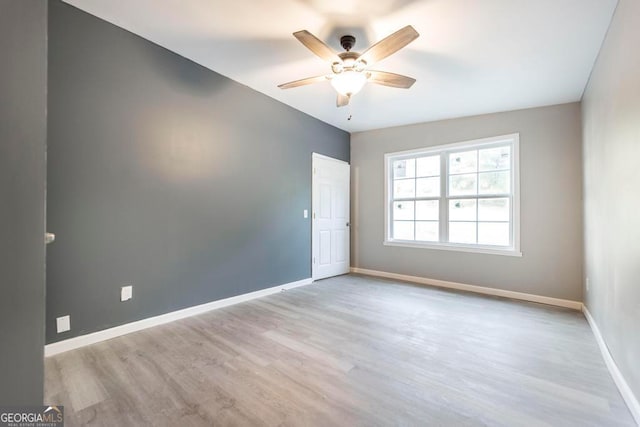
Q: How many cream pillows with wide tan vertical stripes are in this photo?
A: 0